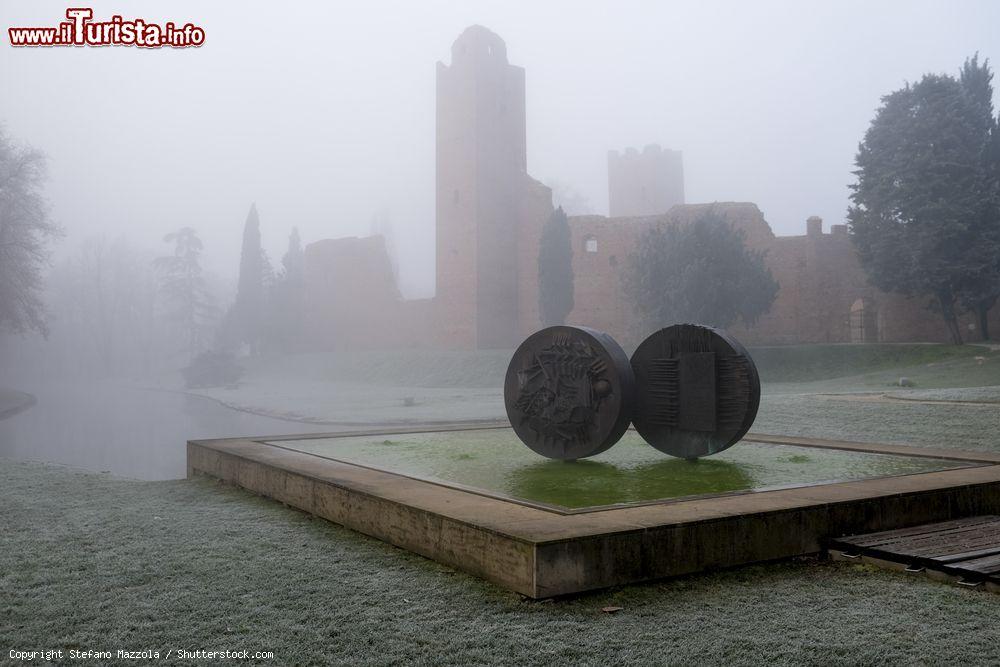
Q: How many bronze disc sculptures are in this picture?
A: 2